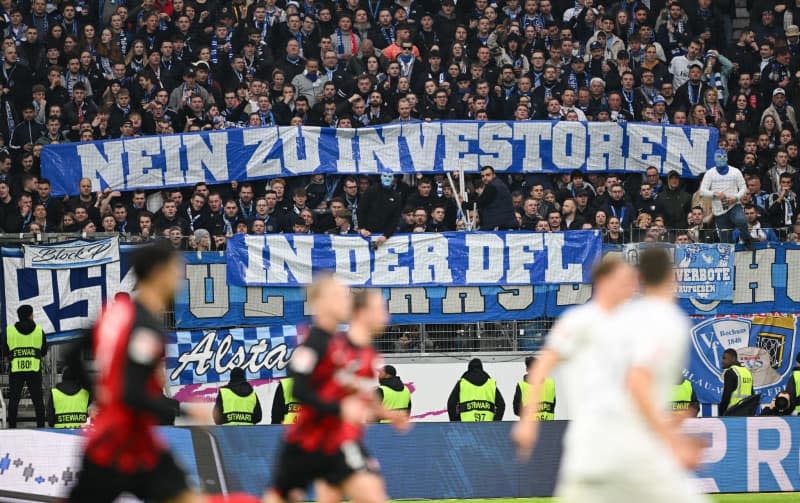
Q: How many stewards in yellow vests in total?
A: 10